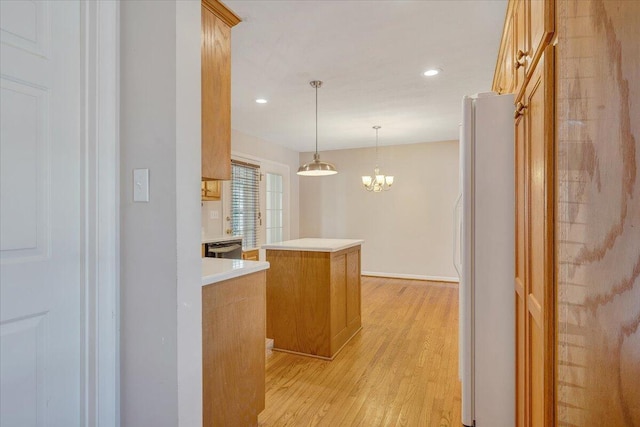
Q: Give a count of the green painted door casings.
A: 0